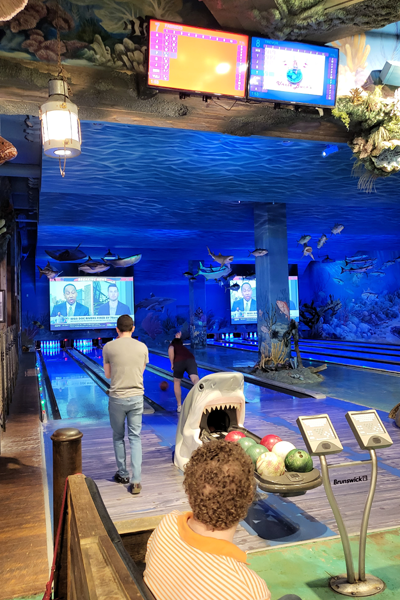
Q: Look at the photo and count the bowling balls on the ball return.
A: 7